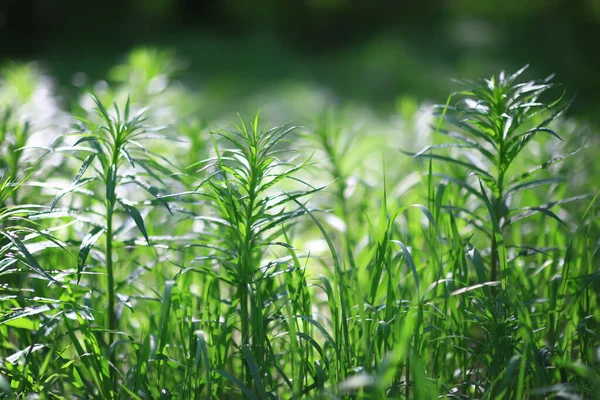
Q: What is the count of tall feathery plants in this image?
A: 3